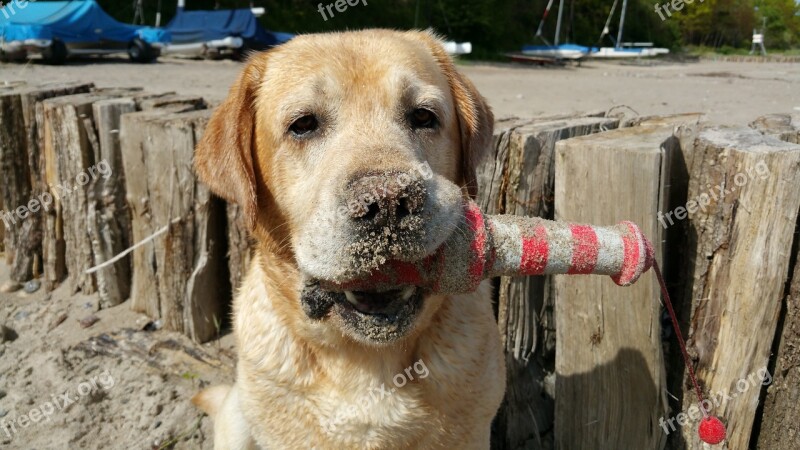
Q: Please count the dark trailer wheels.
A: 2